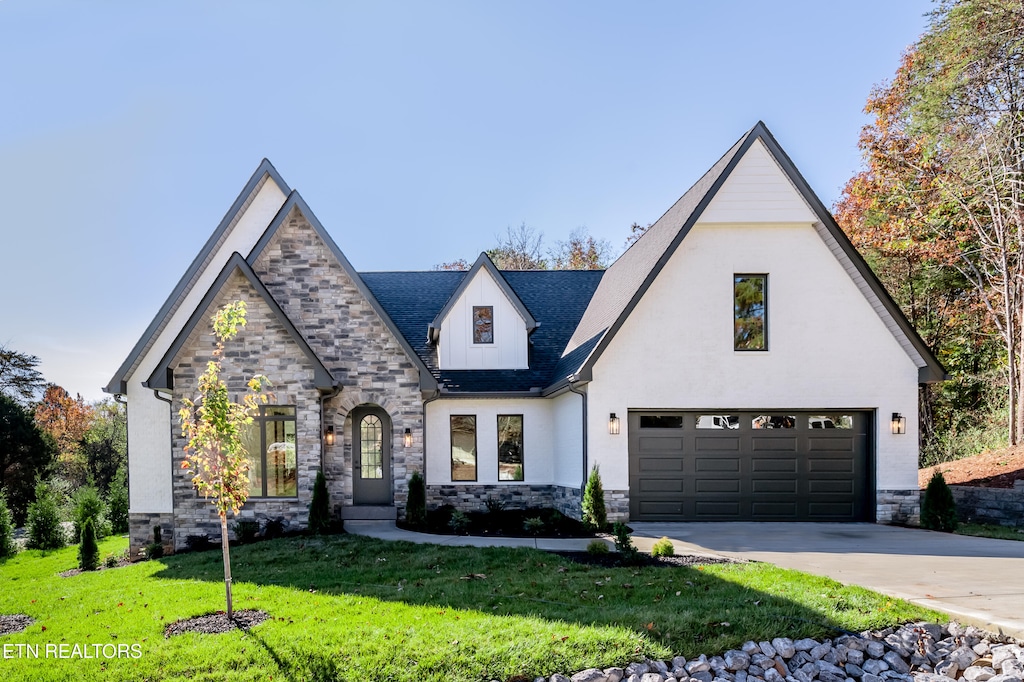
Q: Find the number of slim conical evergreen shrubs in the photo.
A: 5